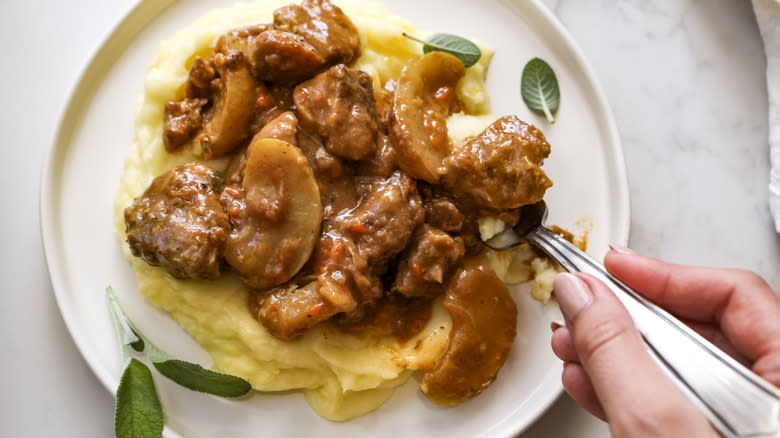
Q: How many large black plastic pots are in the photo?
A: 0